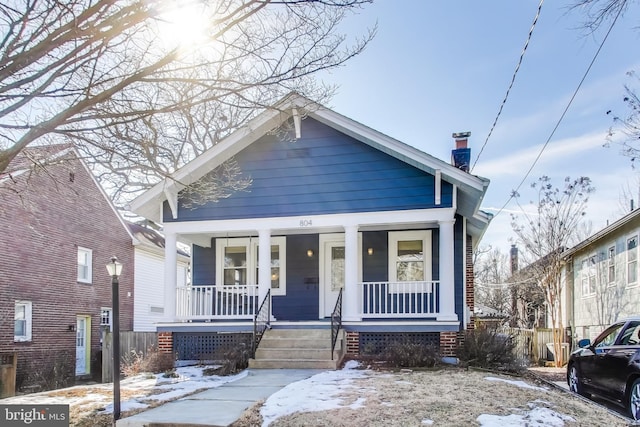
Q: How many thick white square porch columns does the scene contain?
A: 4